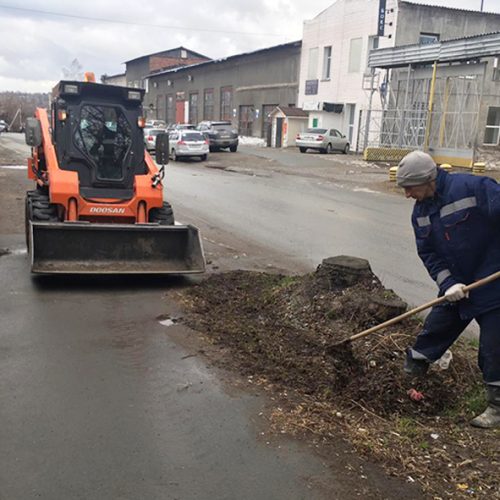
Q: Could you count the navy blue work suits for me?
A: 1